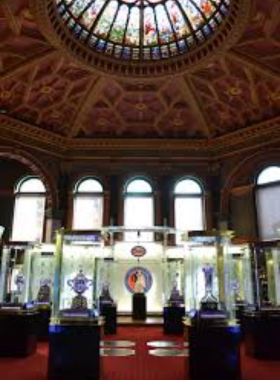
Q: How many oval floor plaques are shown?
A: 4